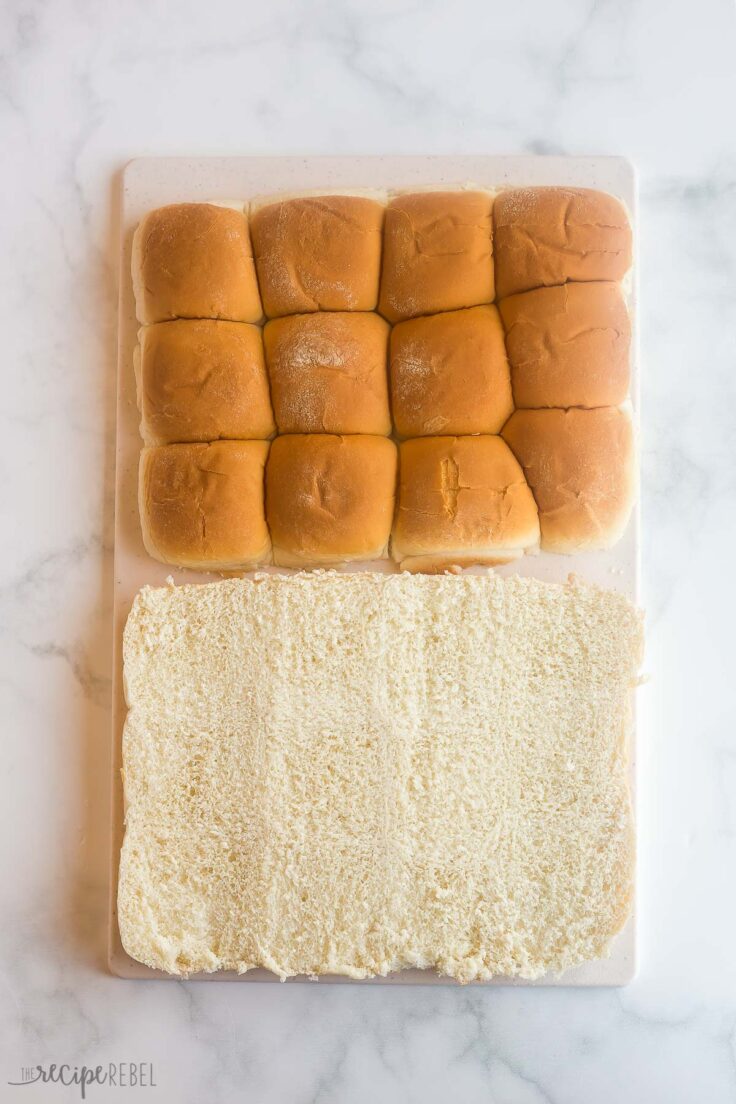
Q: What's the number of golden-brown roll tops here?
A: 12